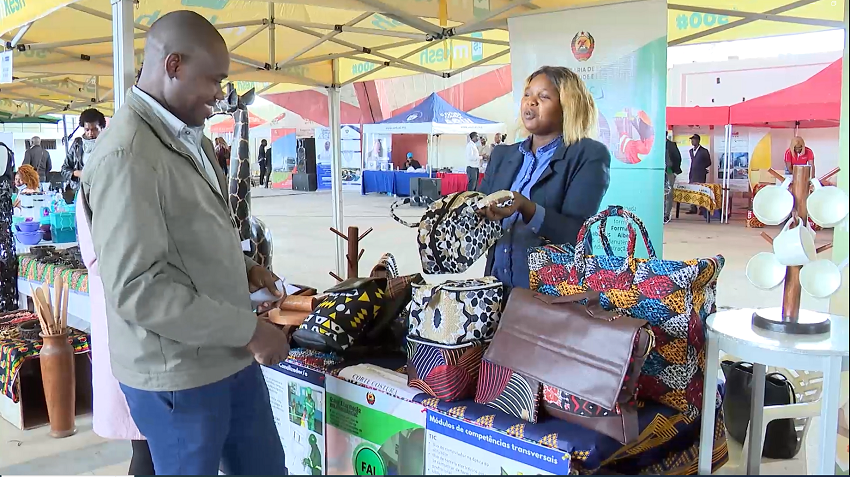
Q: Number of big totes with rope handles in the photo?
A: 1